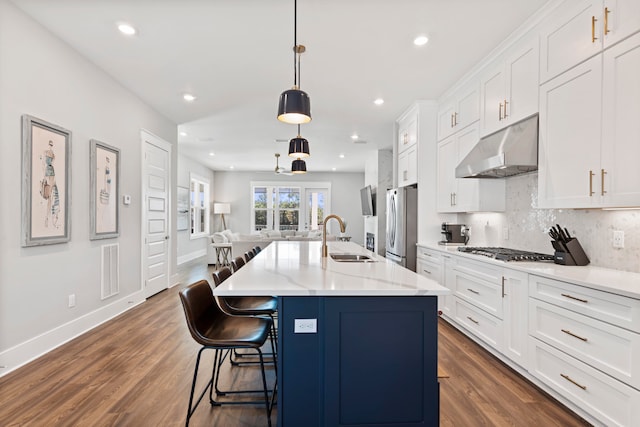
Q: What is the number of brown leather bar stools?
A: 5